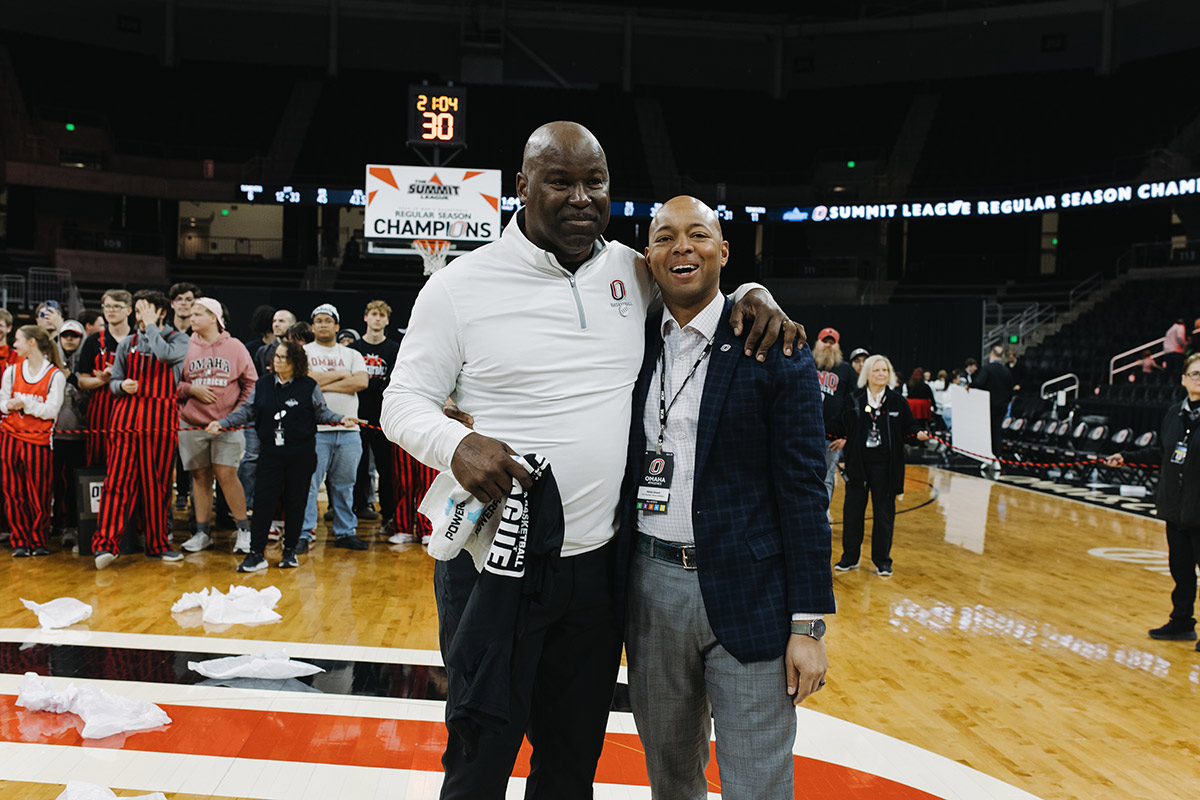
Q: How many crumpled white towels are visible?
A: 5